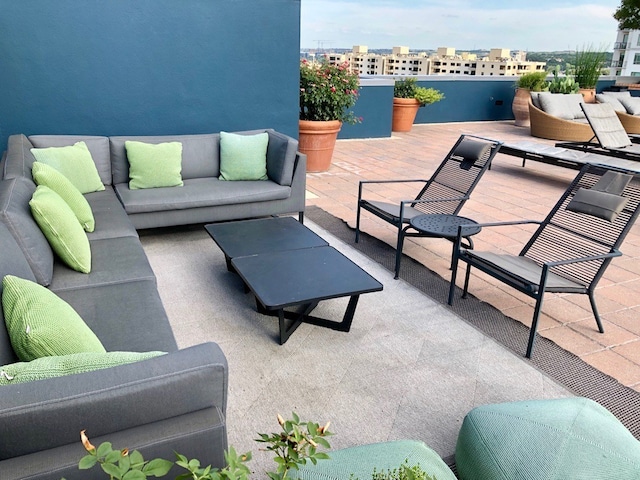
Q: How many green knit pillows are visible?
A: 7